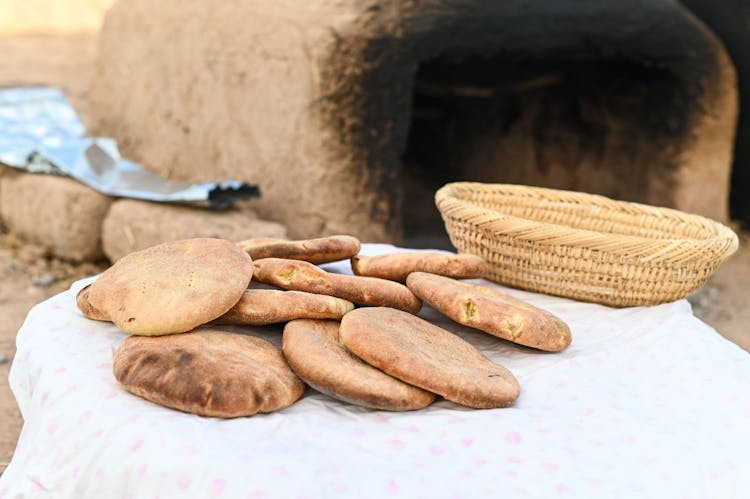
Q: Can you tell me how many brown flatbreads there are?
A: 10